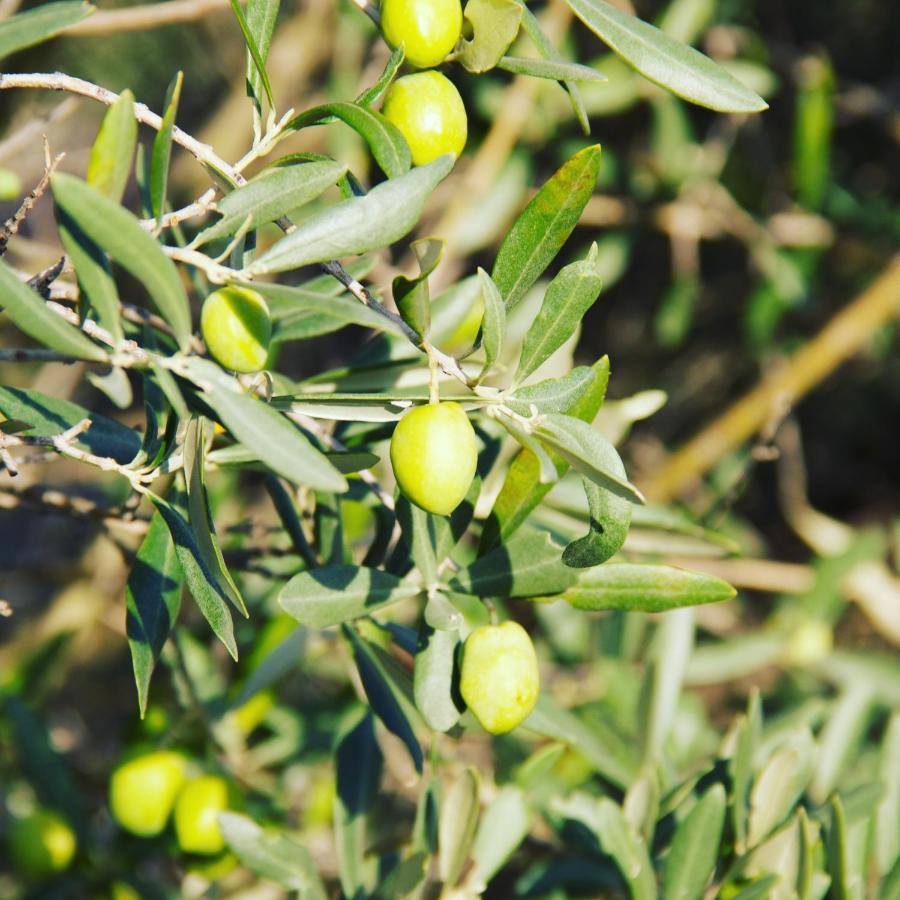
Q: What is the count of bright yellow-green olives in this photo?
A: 8